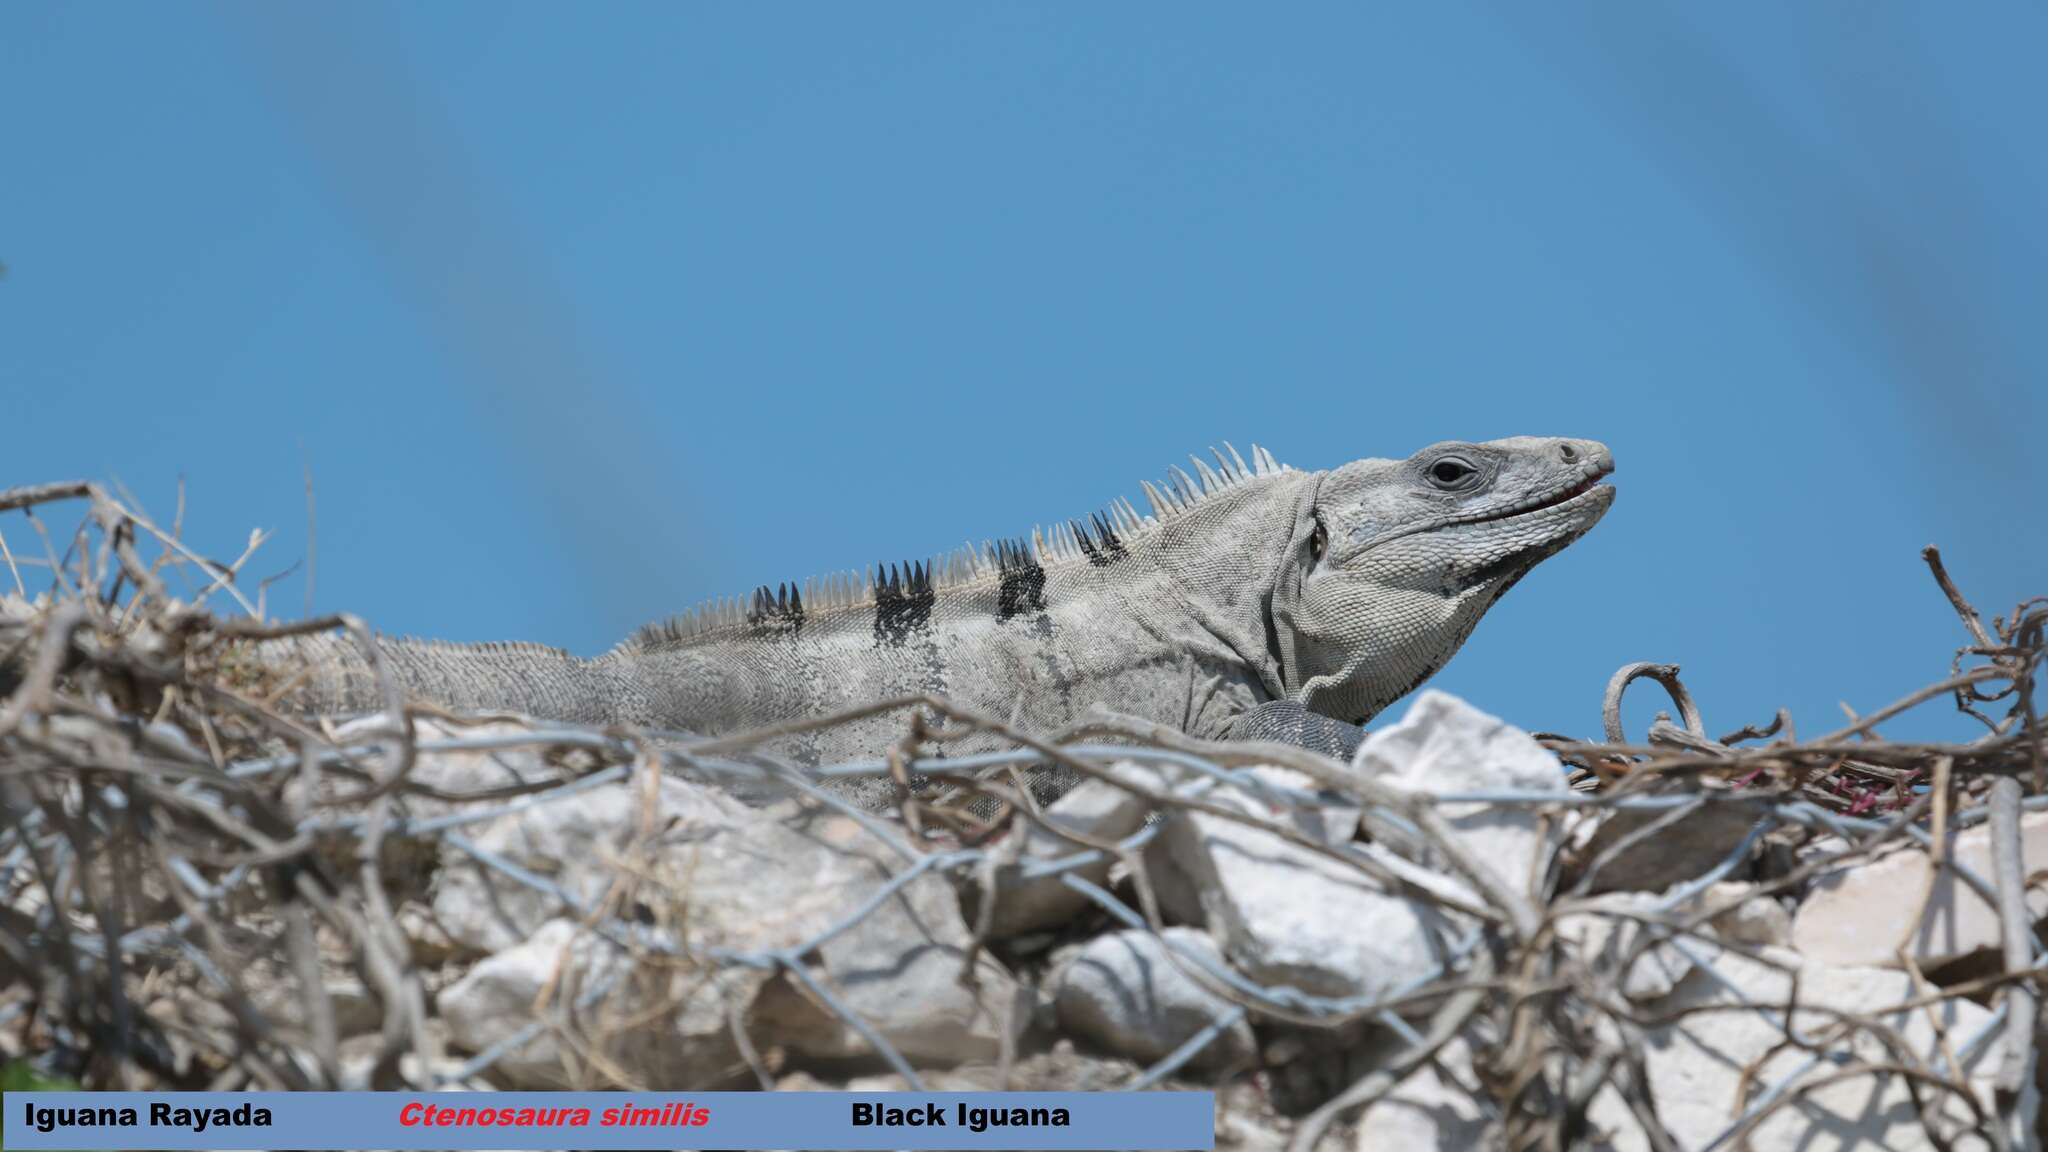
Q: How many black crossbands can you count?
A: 4